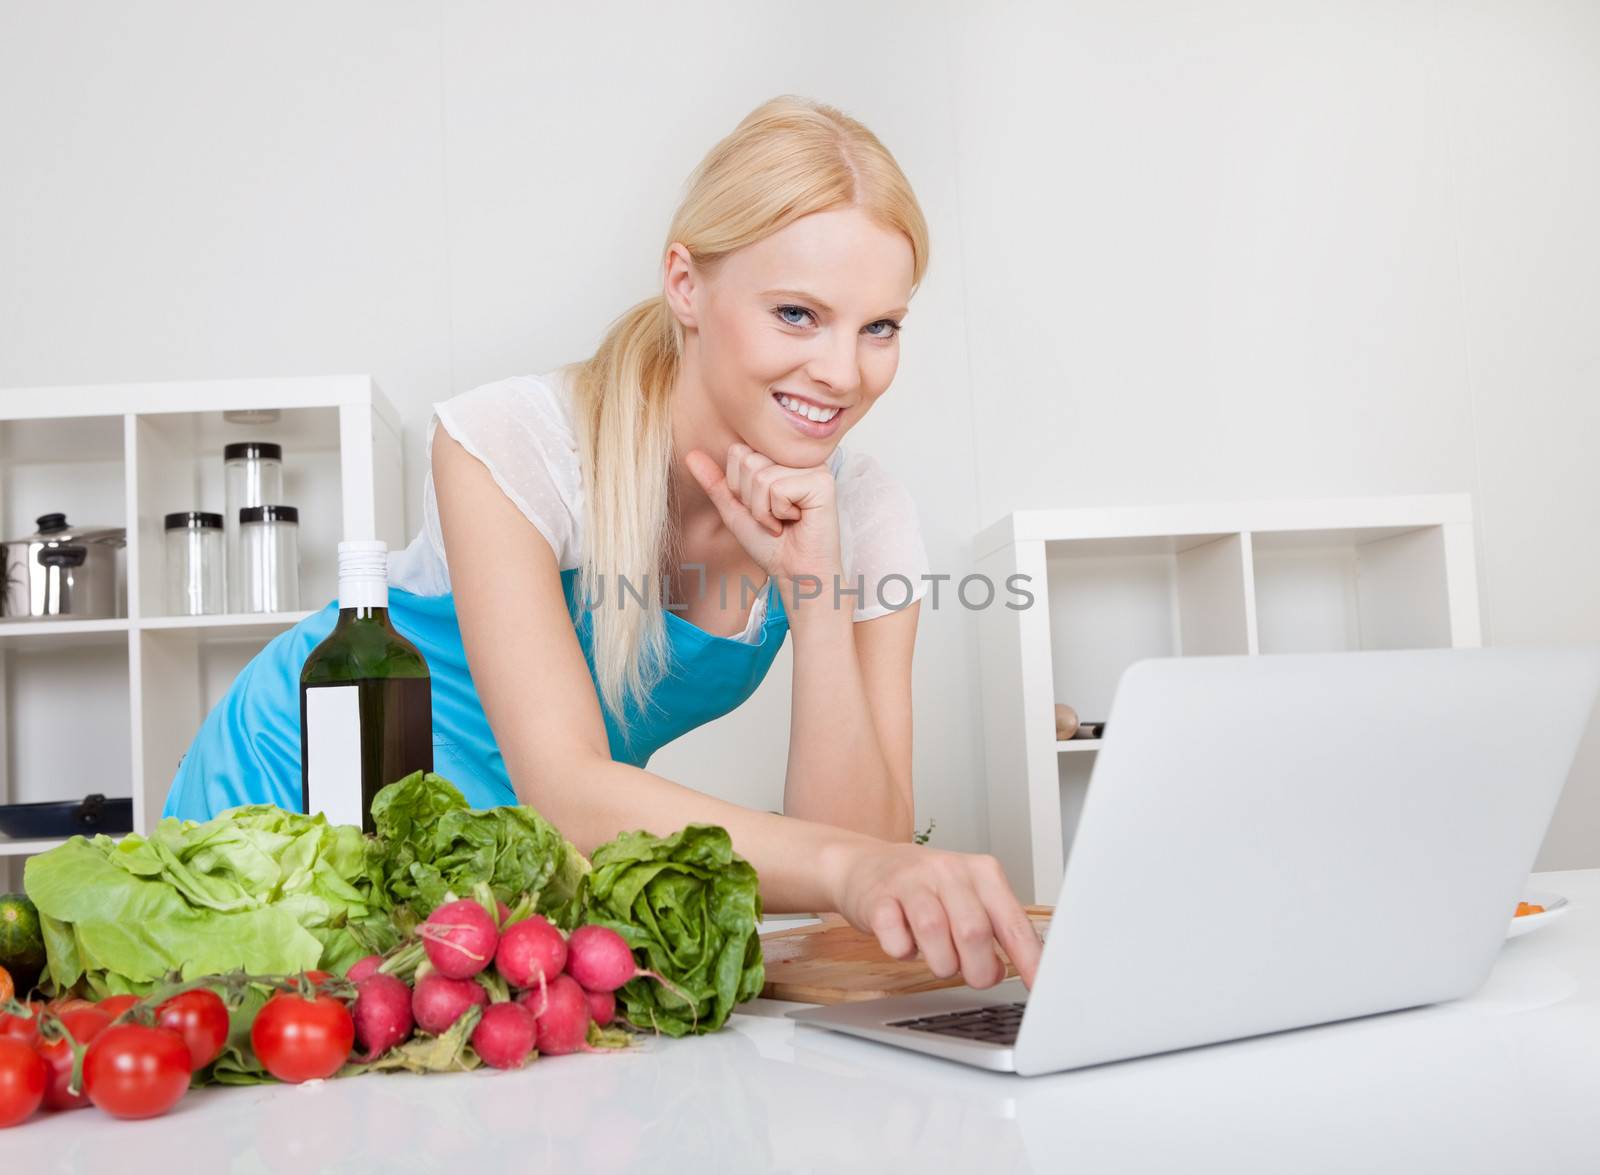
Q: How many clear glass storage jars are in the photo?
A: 3